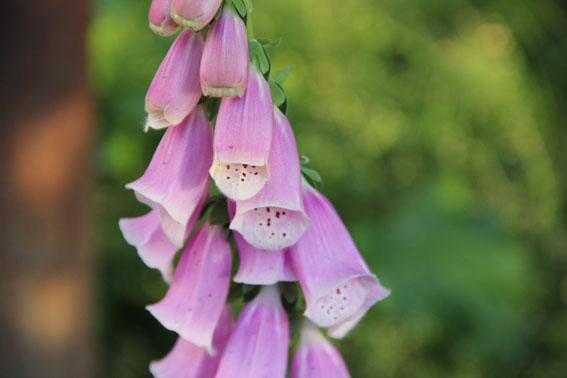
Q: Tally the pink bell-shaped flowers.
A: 14